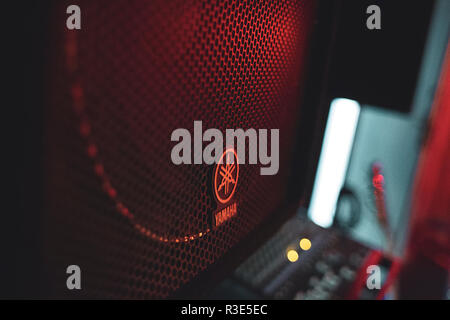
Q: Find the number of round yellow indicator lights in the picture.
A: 2